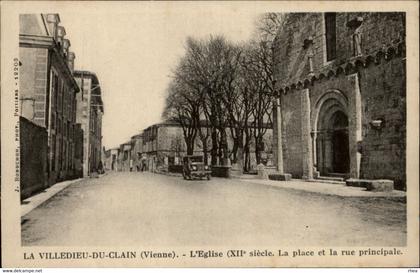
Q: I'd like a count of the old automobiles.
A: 1